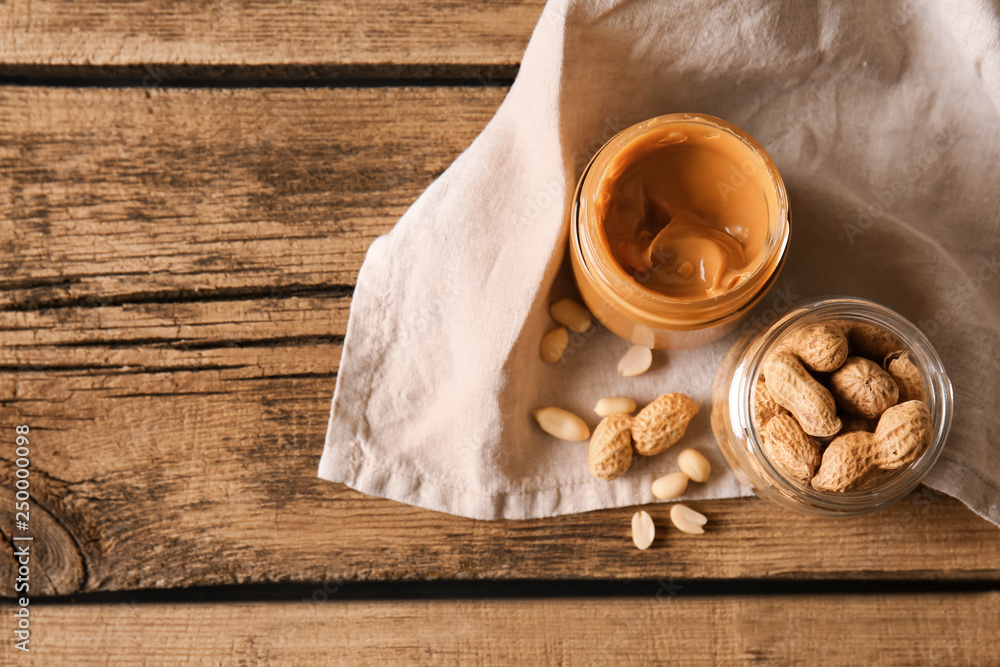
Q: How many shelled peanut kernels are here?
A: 9